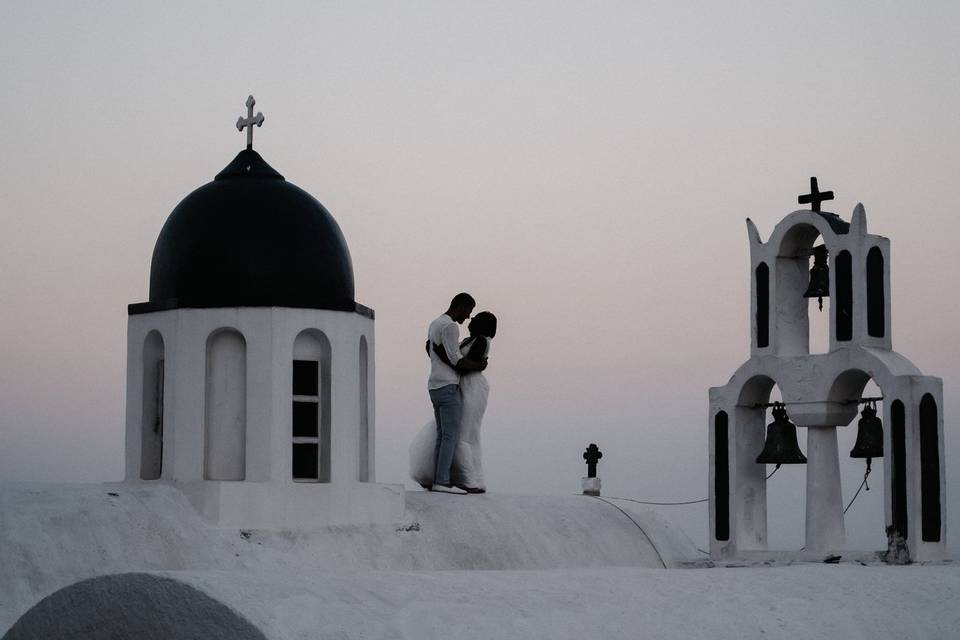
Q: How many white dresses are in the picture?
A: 1